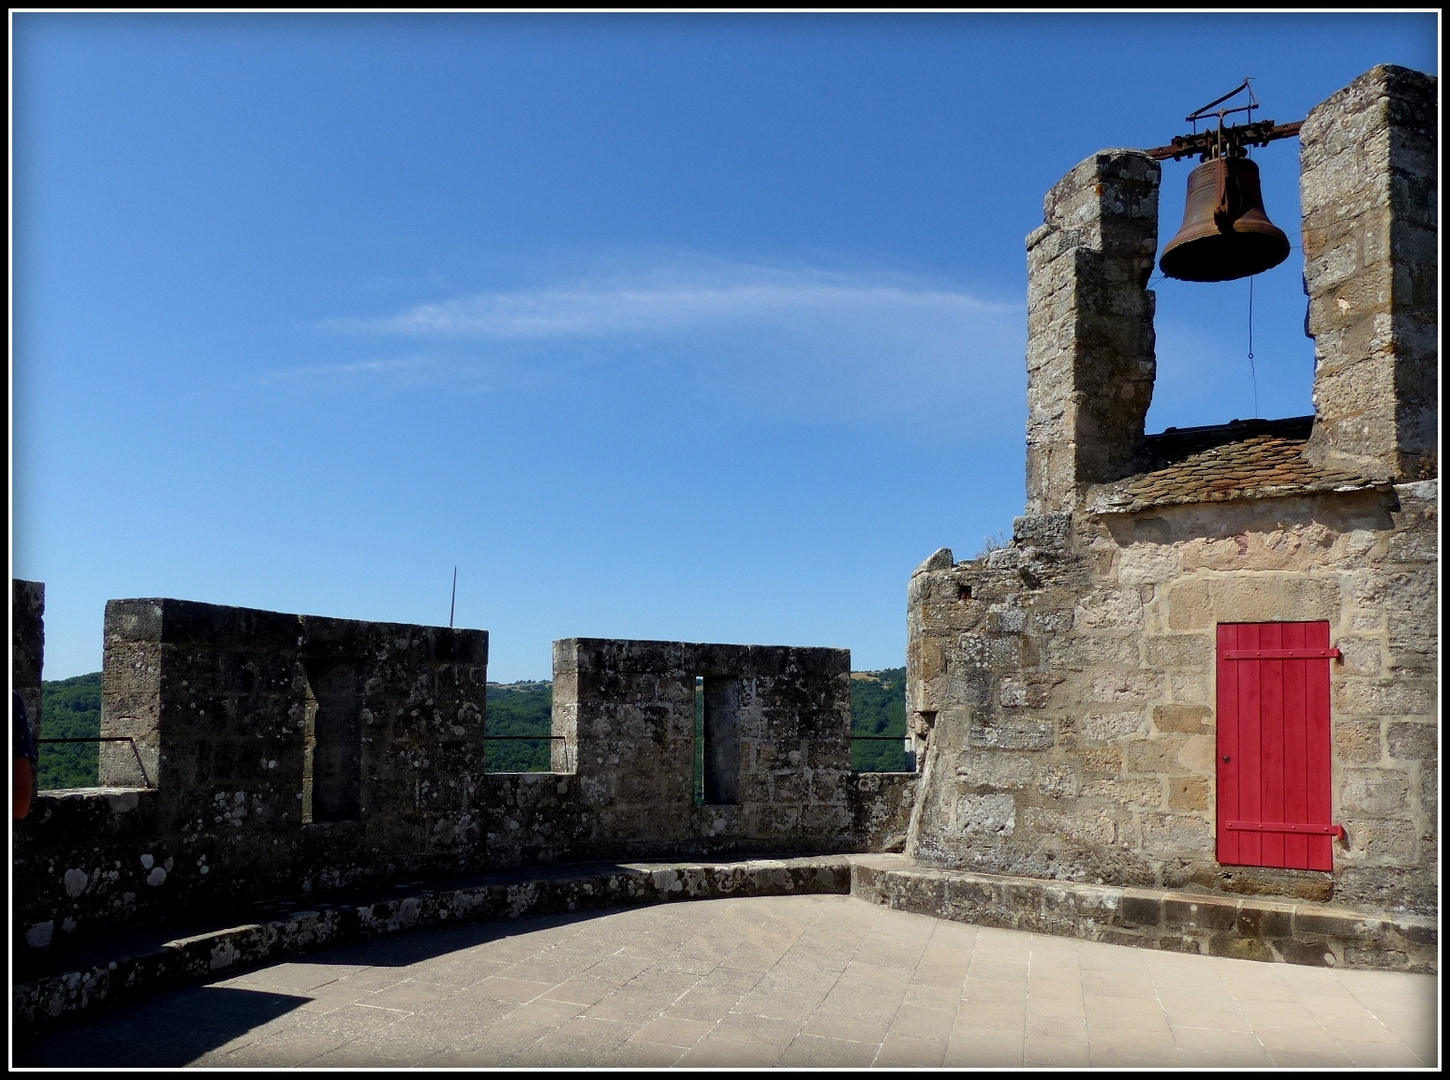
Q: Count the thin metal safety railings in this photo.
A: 3